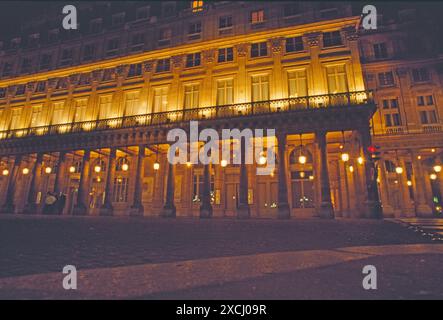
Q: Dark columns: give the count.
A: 12